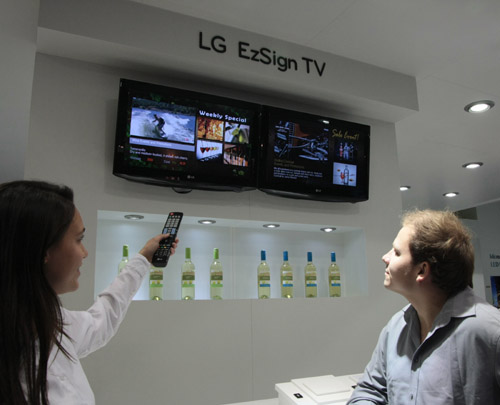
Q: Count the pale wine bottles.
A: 8